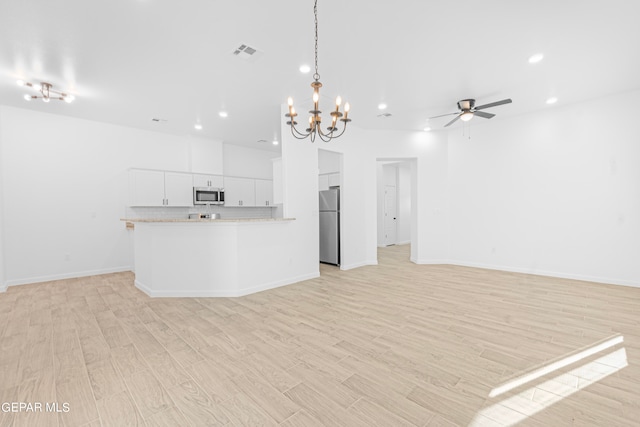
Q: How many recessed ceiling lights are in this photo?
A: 8